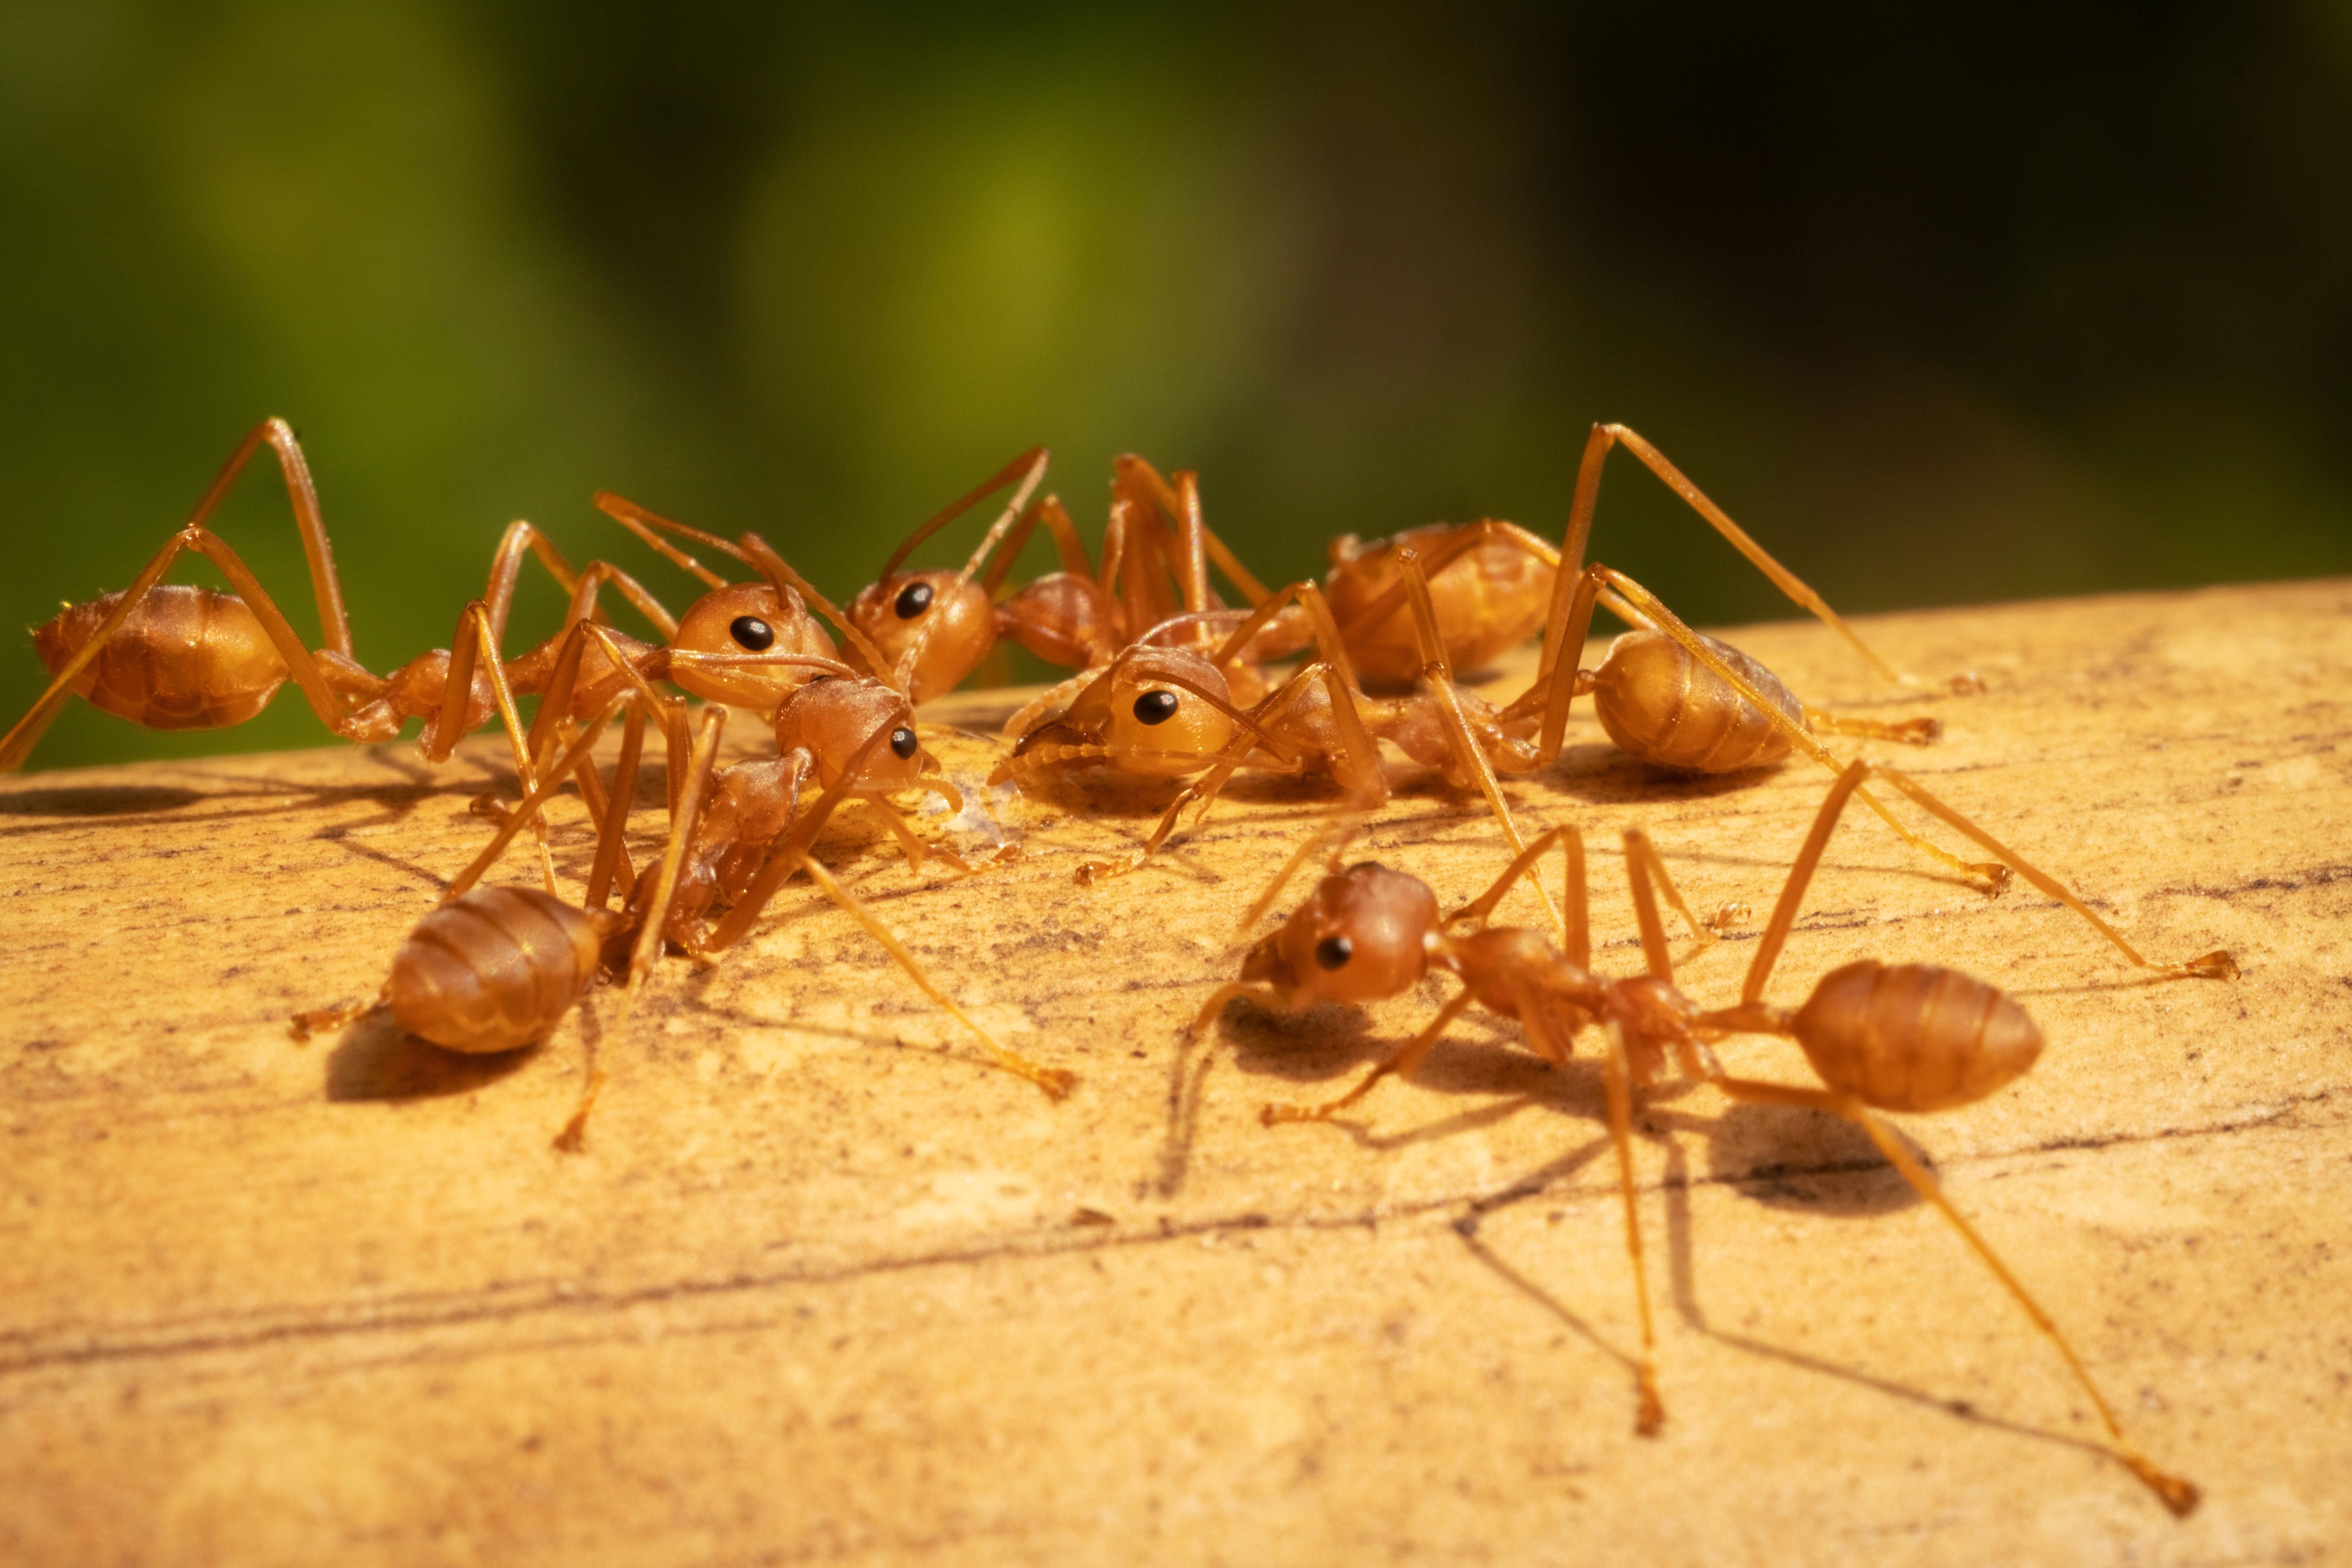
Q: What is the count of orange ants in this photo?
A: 5